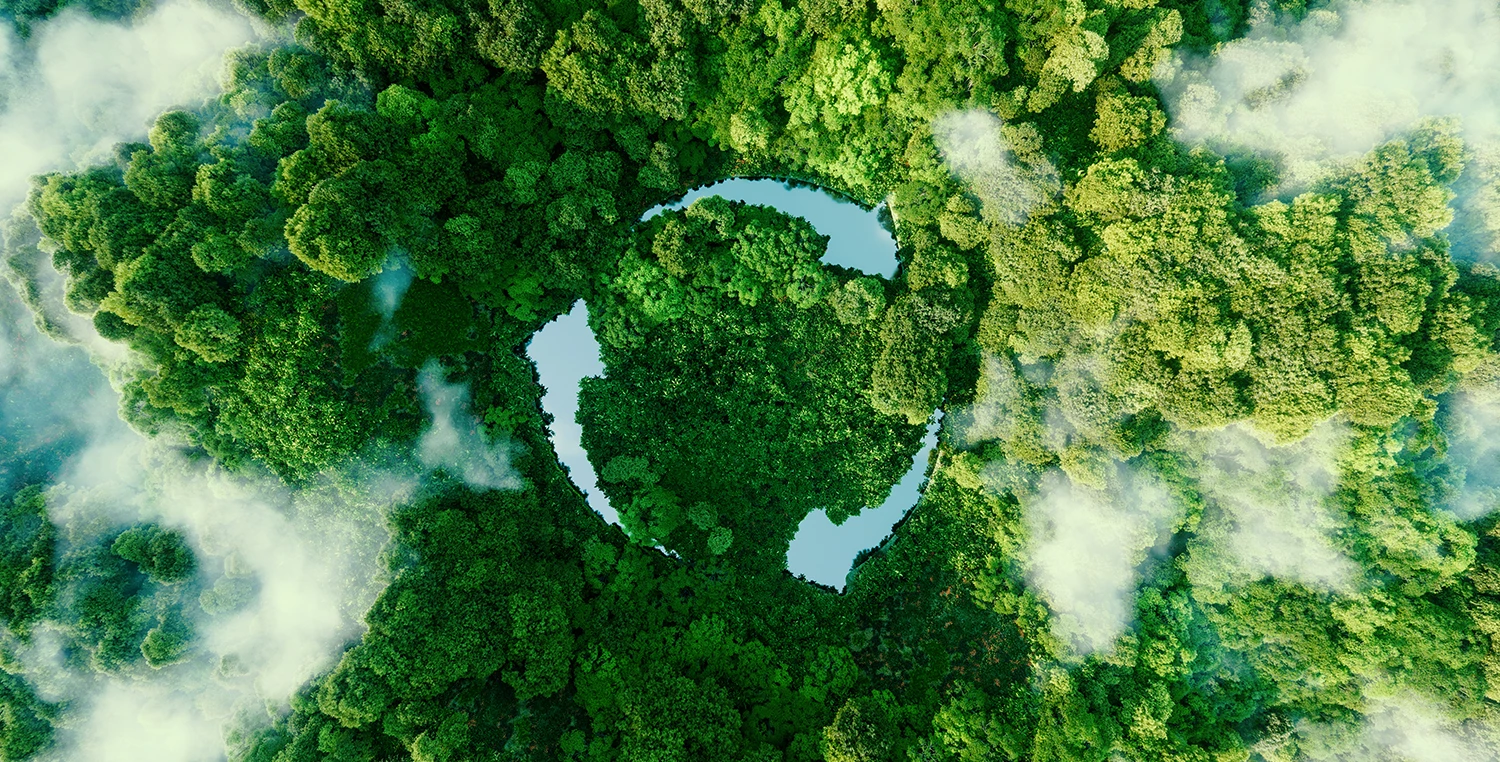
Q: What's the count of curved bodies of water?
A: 3